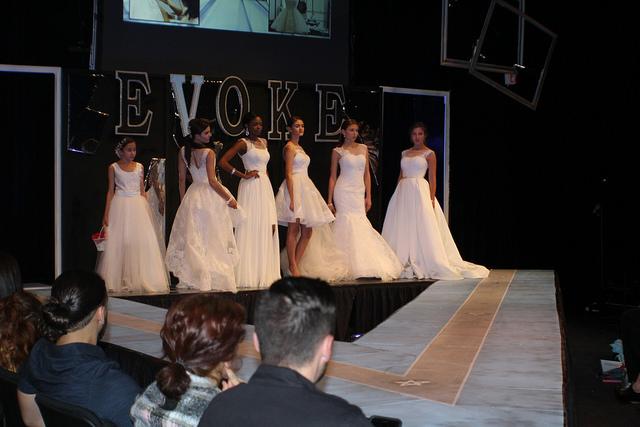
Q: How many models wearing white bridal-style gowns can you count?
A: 6